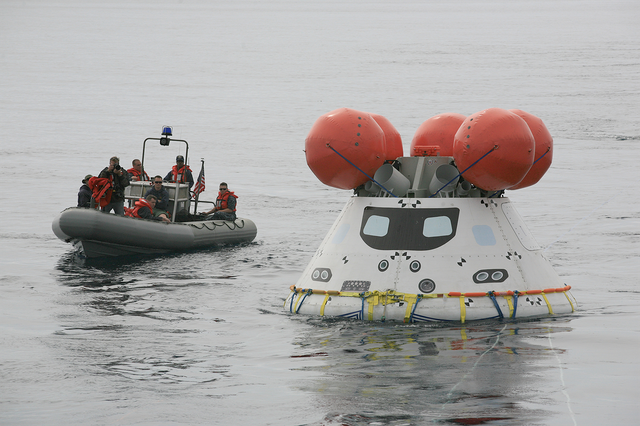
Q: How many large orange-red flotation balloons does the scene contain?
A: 5